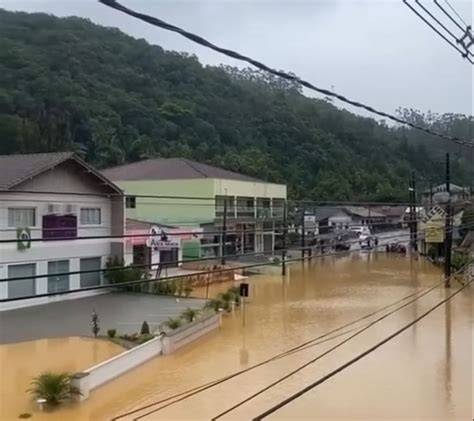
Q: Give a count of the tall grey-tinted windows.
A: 3